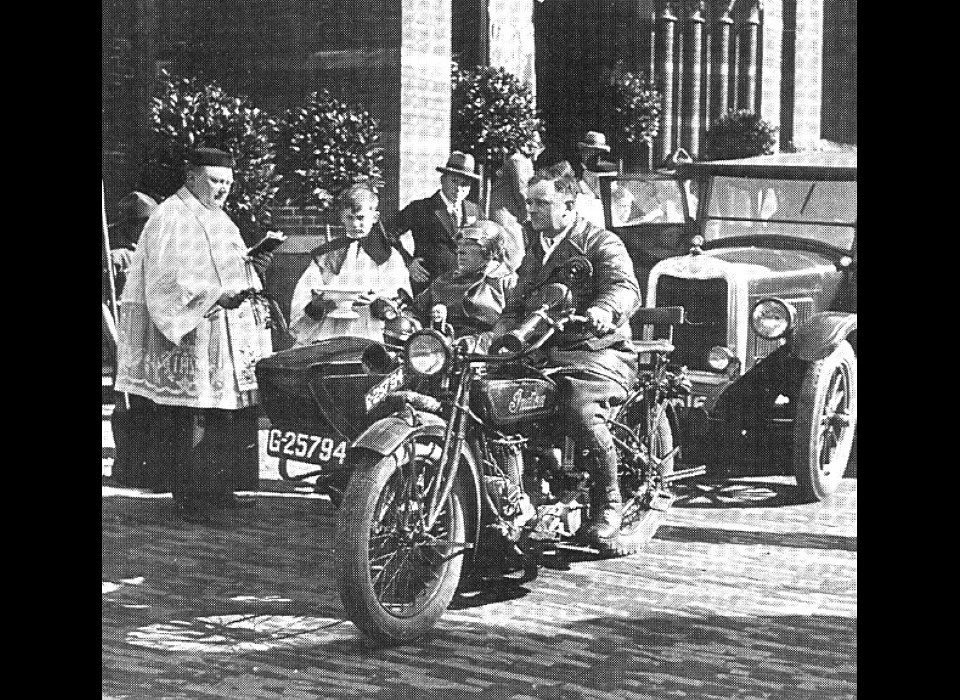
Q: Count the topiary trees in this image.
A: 5